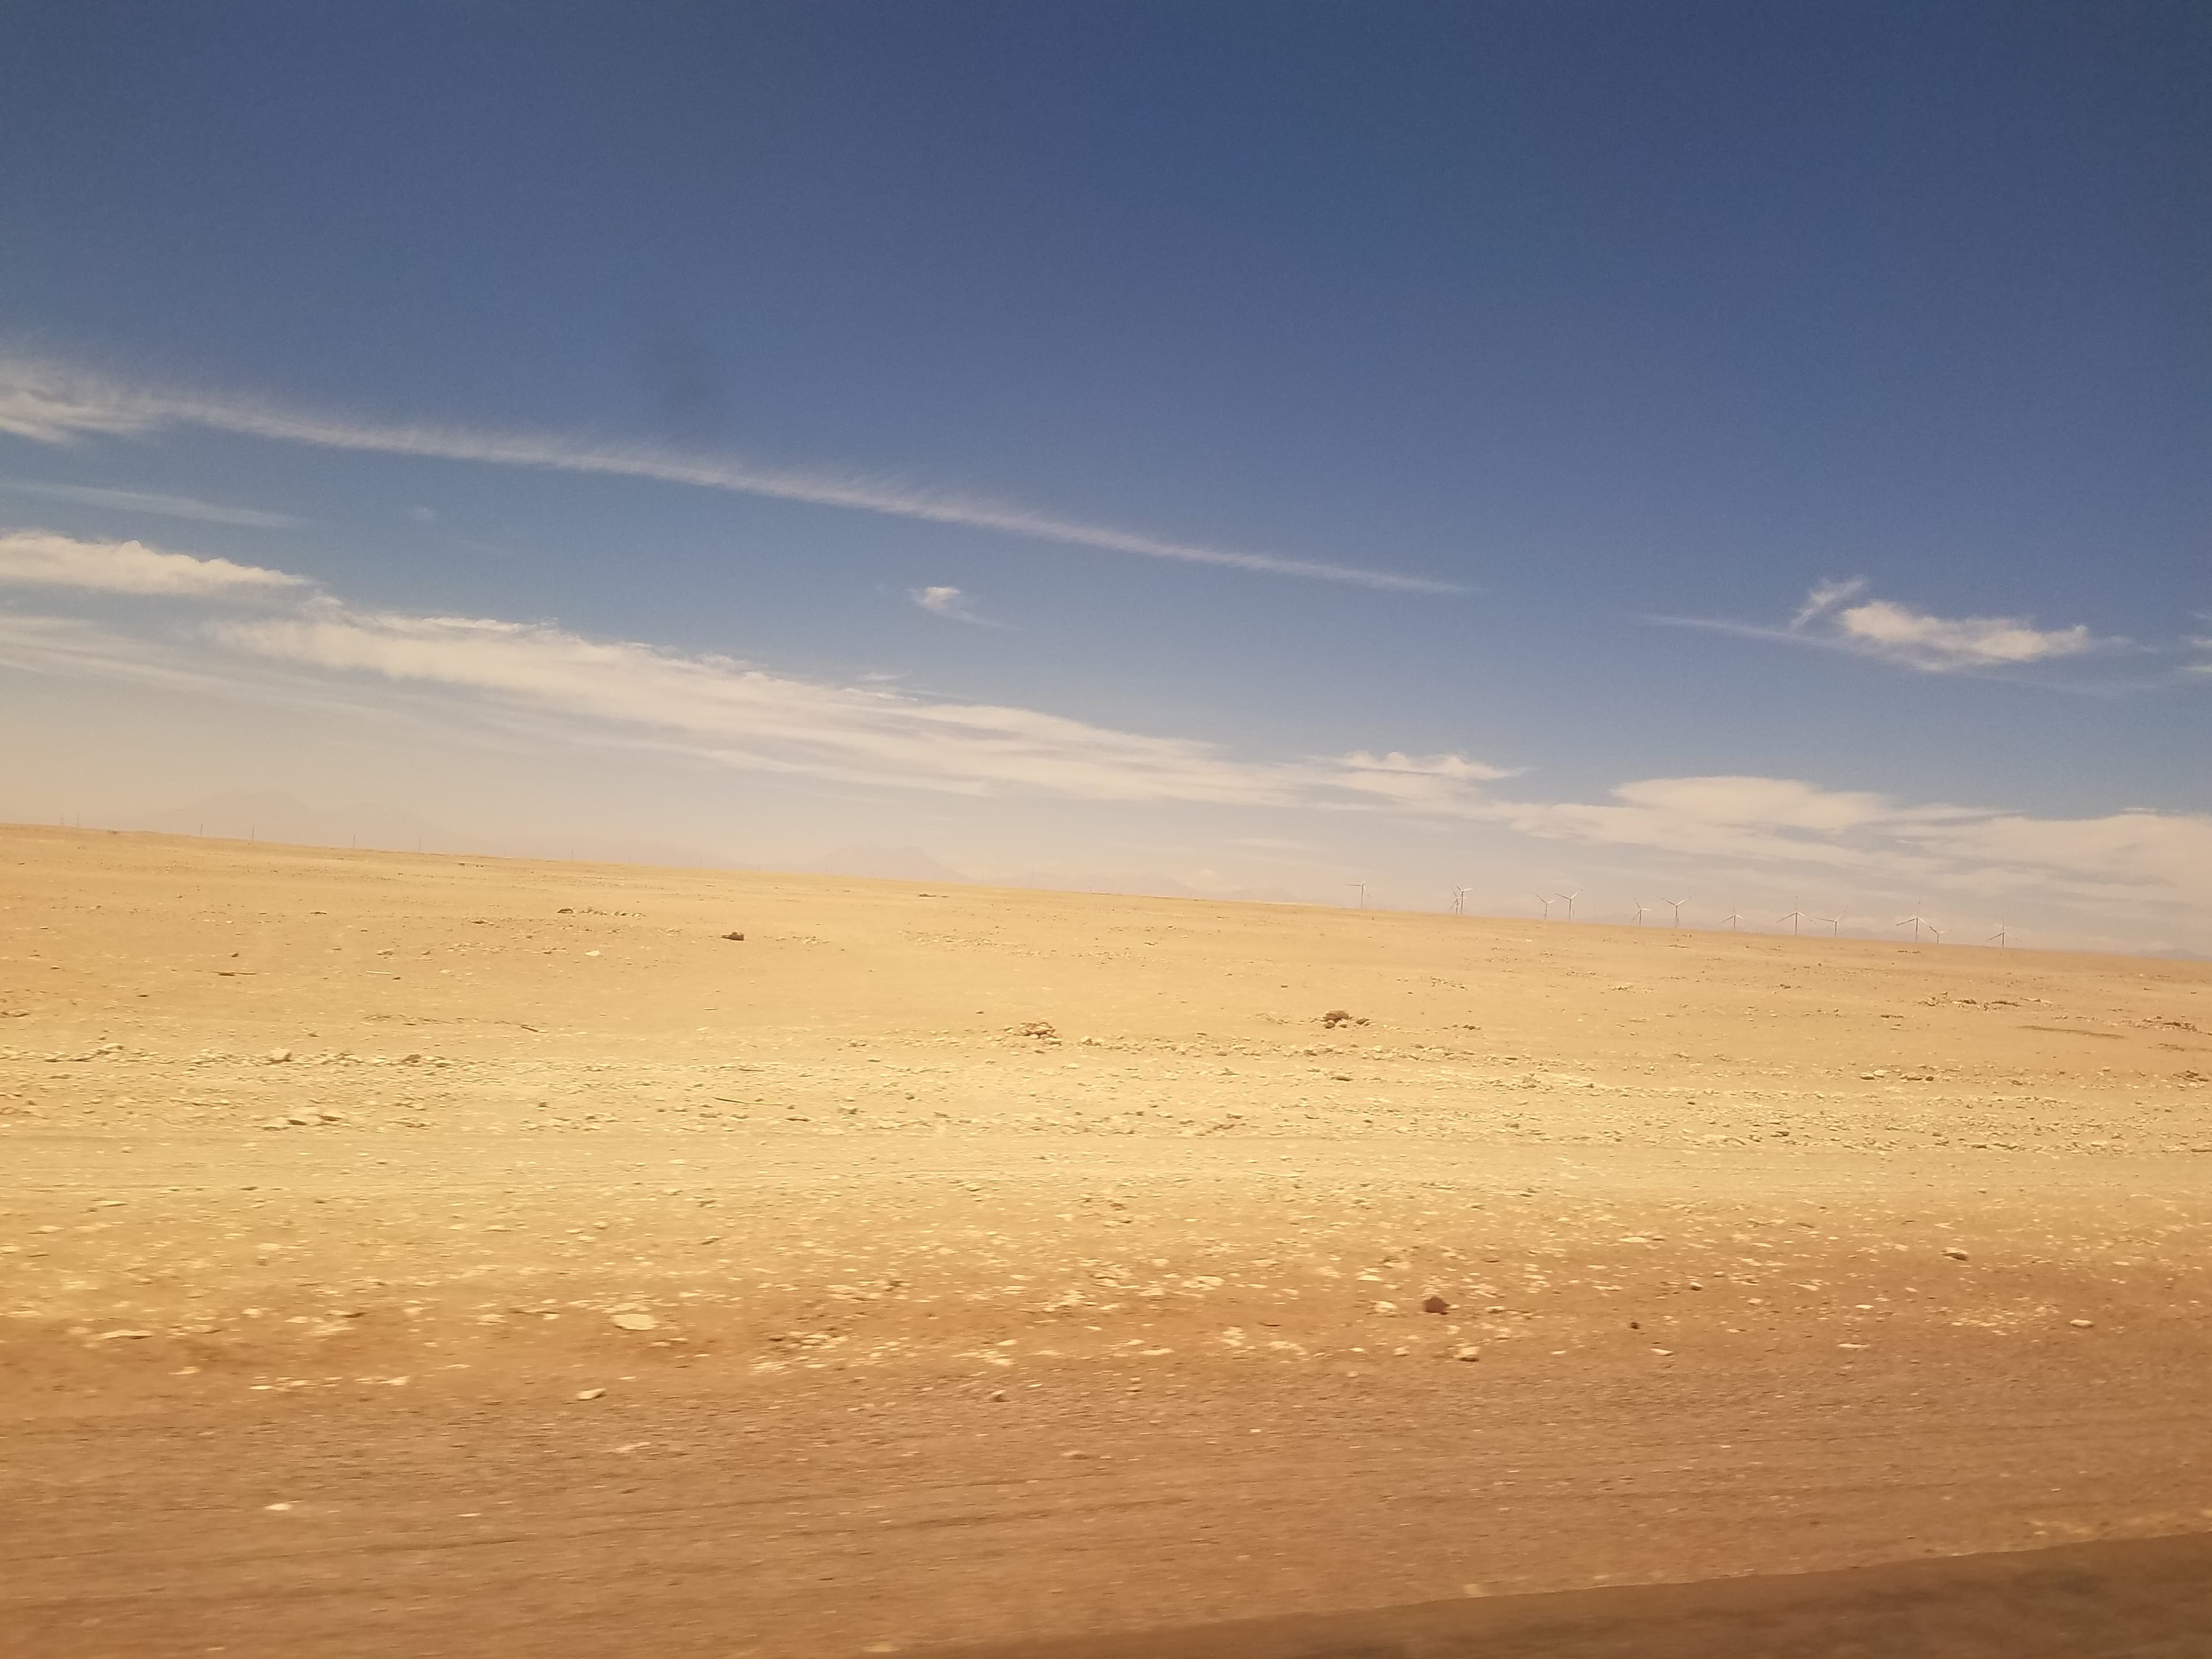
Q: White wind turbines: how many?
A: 13